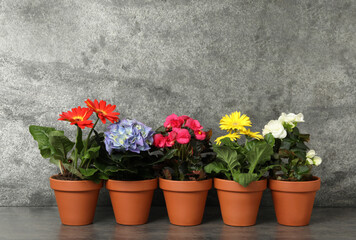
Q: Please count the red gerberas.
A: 2